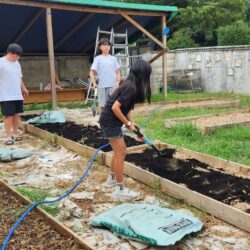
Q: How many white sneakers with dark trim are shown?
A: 2